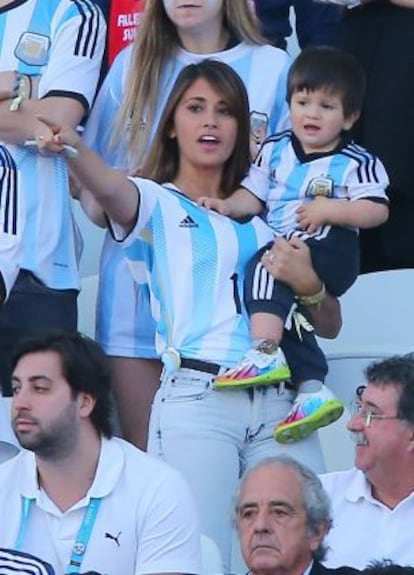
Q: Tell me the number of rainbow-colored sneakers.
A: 2